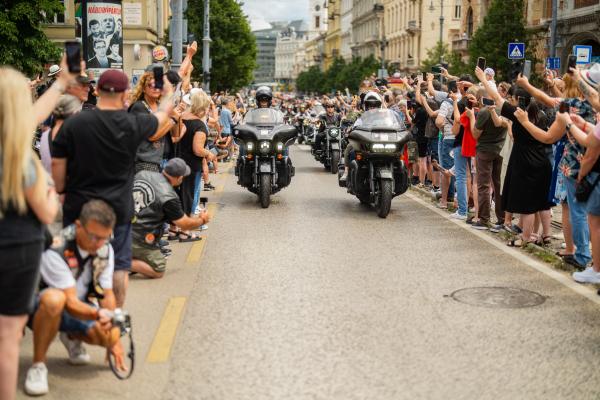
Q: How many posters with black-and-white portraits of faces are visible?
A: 1